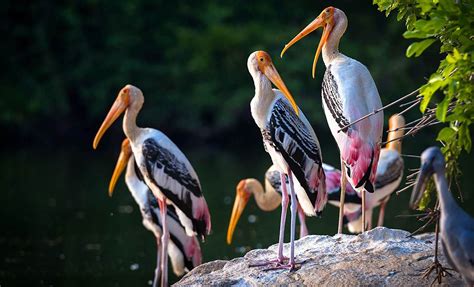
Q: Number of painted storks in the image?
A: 6